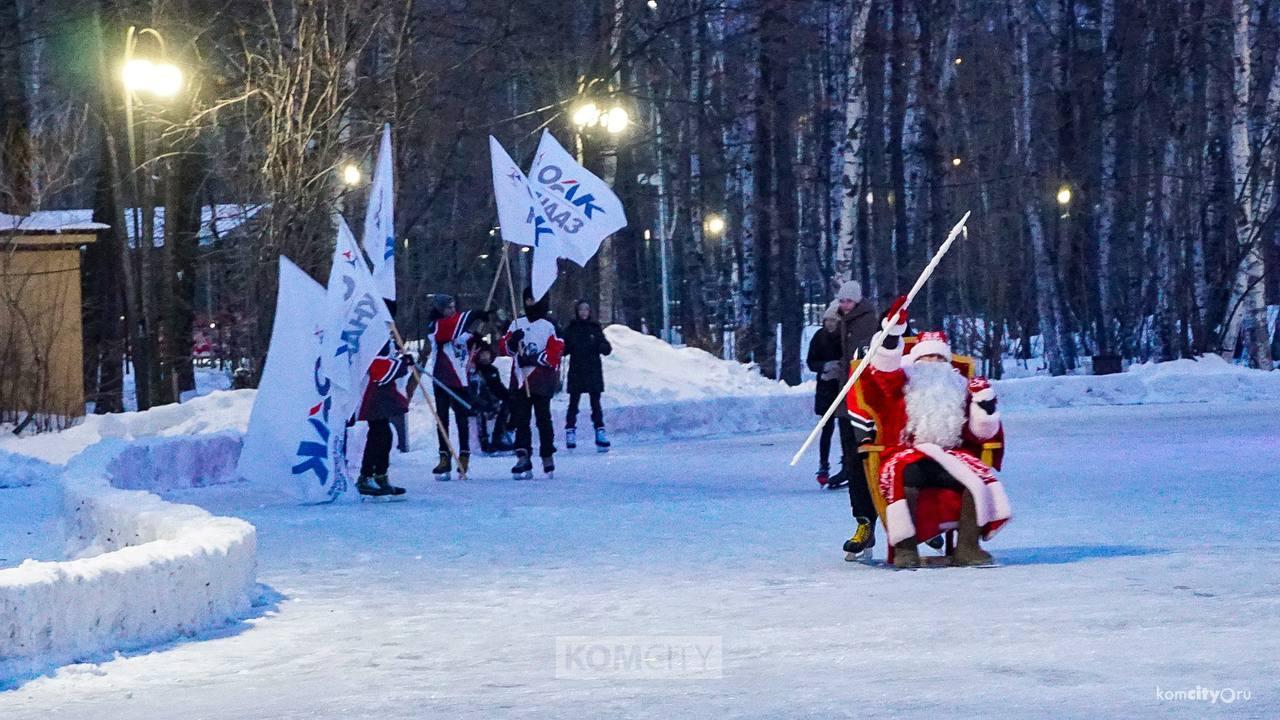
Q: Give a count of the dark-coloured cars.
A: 0